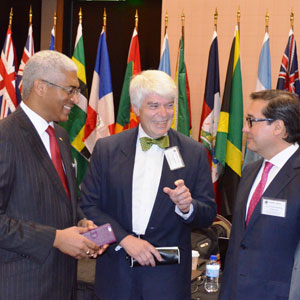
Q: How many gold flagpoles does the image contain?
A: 12